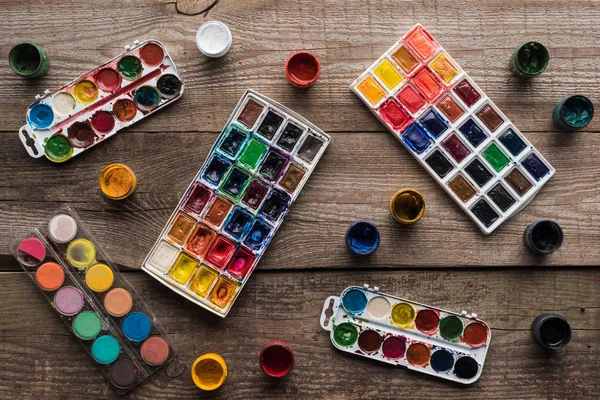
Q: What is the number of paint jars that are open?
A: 12